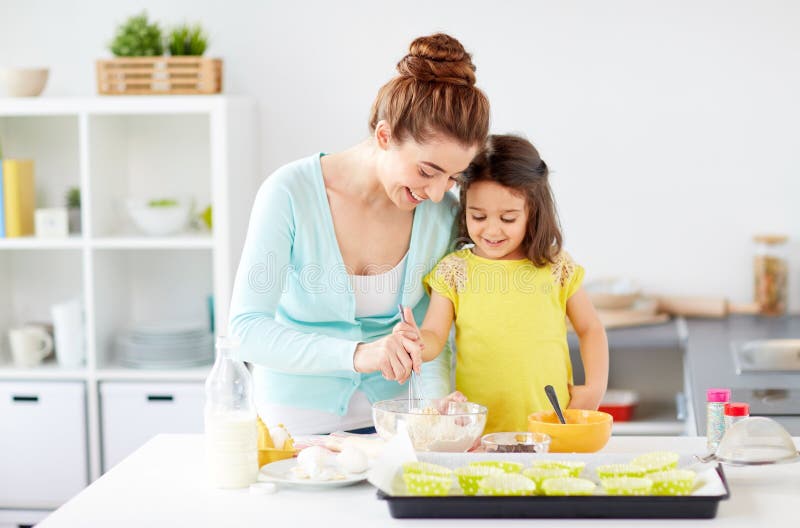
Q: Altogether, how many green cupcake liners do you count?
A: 12